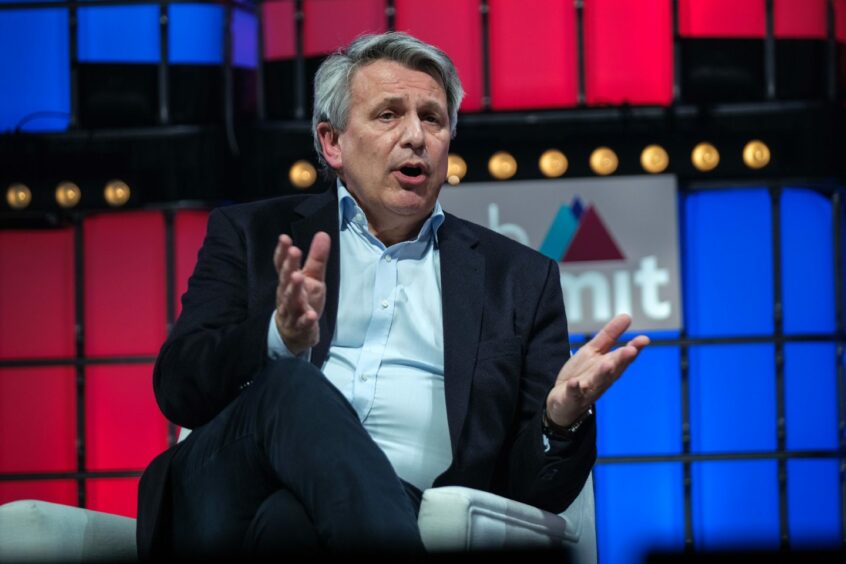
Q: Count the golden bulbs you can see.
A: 11